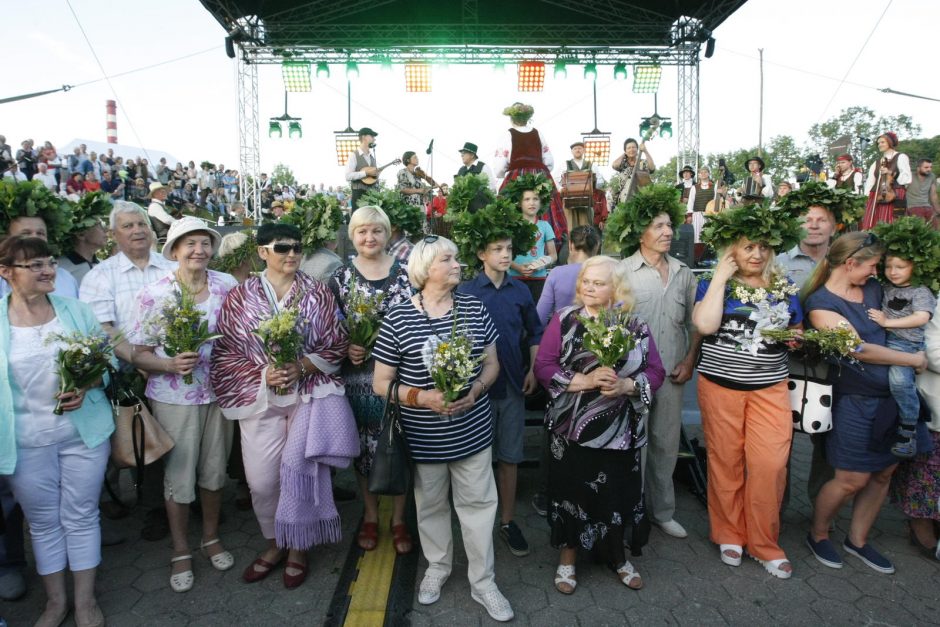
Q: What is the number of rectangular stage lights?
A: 6